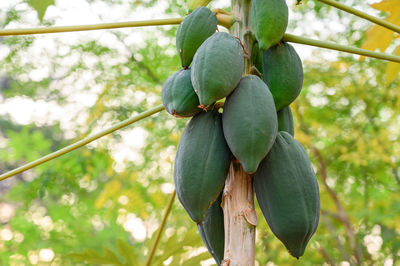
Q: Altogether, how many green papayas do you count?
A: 10